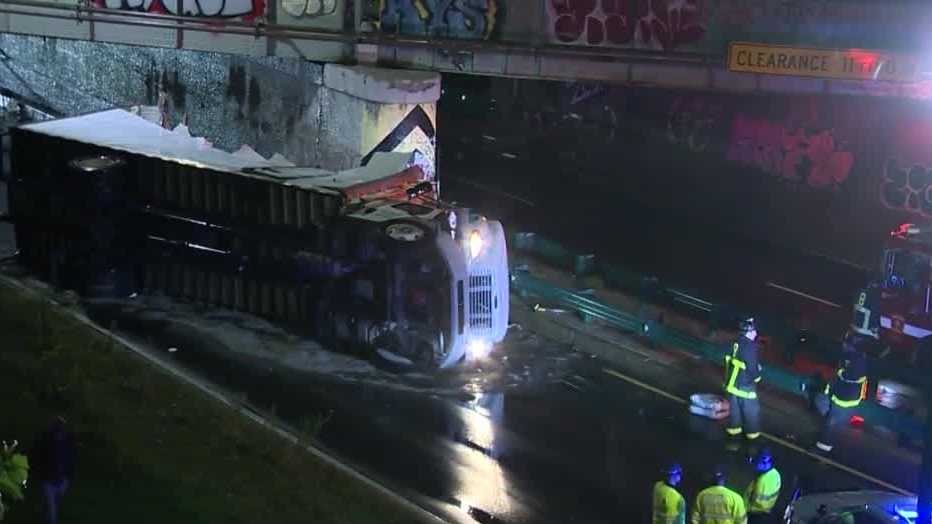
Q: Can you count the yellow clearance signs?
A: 1